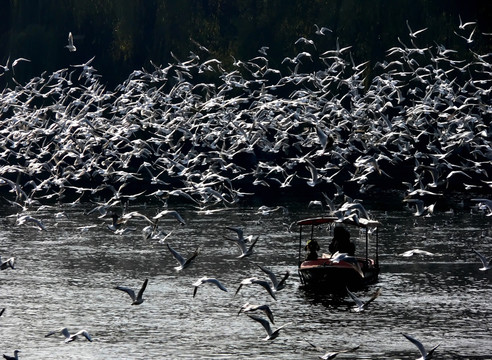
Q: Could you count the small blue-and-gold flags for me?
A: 0